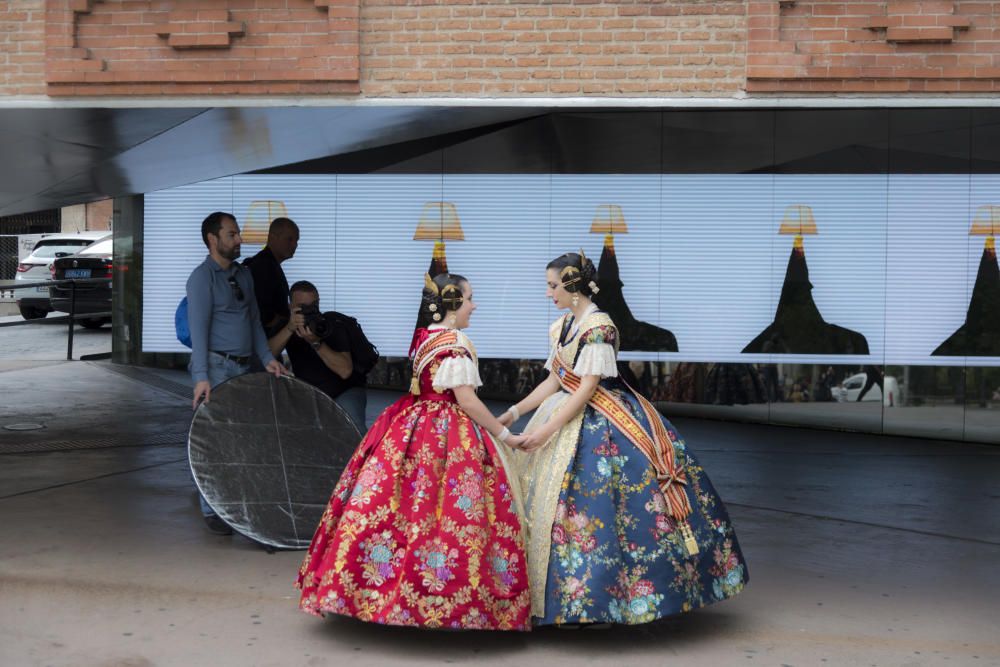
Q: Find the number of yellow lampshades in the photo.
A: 5